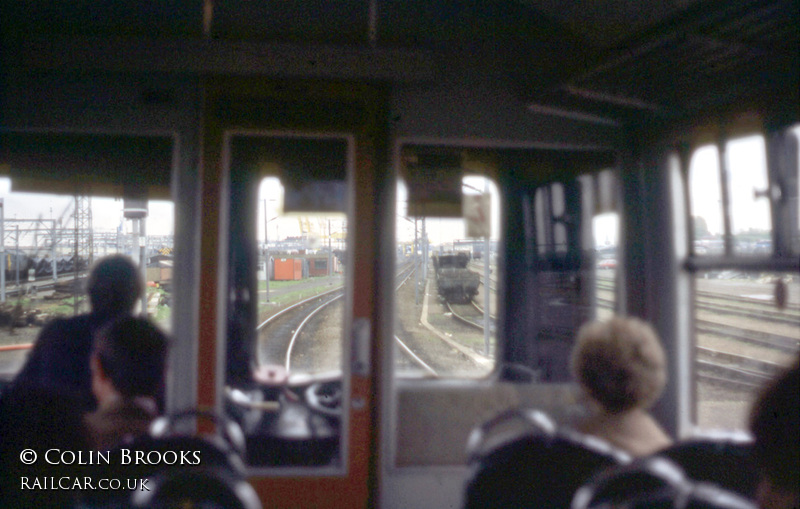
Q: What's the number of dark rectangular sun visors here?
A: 2